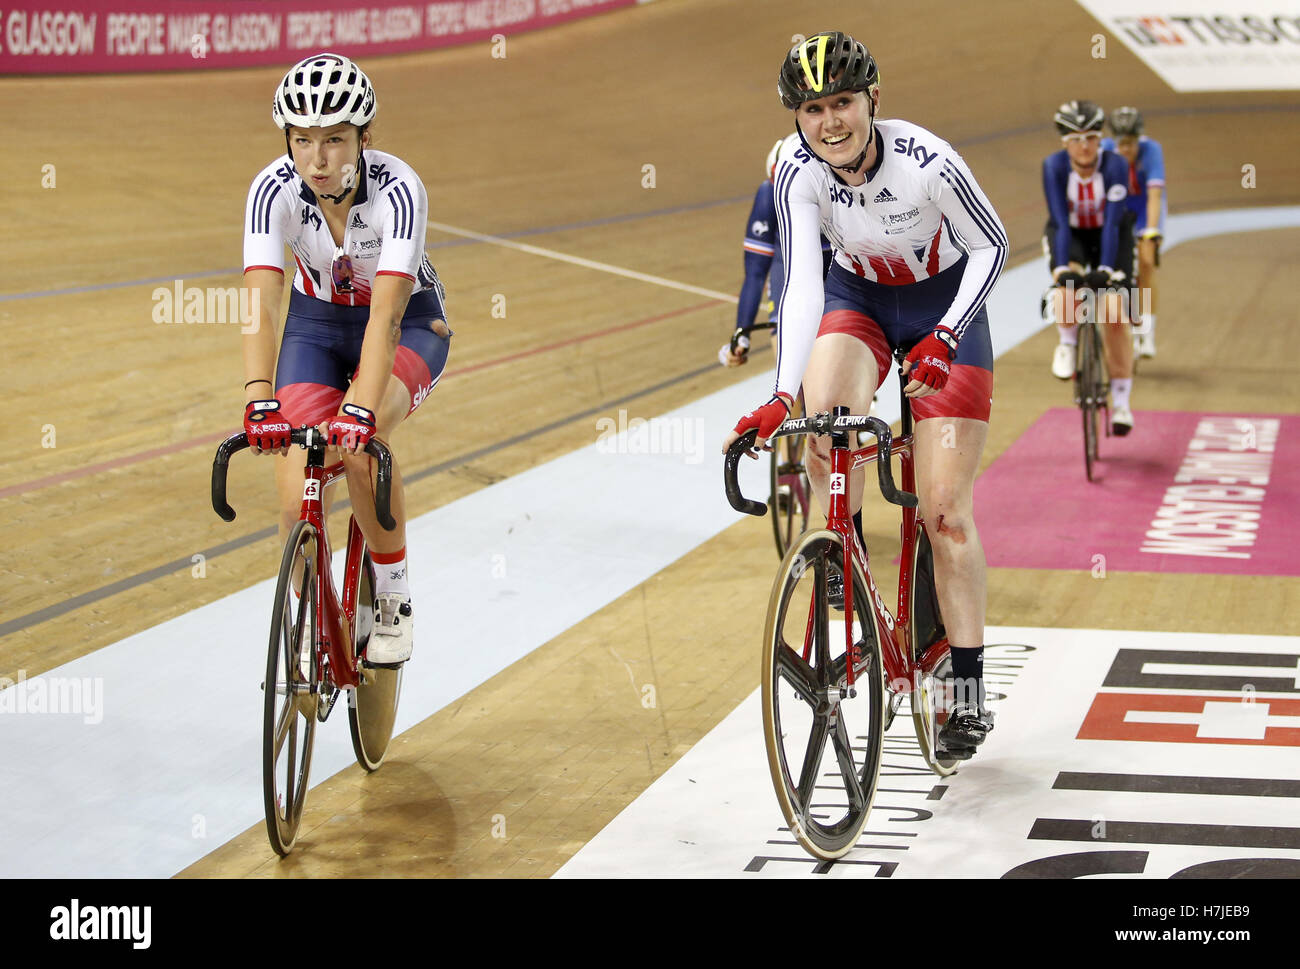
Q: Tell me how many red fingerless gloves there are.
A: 4